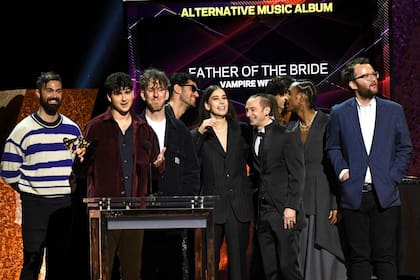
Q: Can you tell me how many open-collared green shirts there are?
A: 0